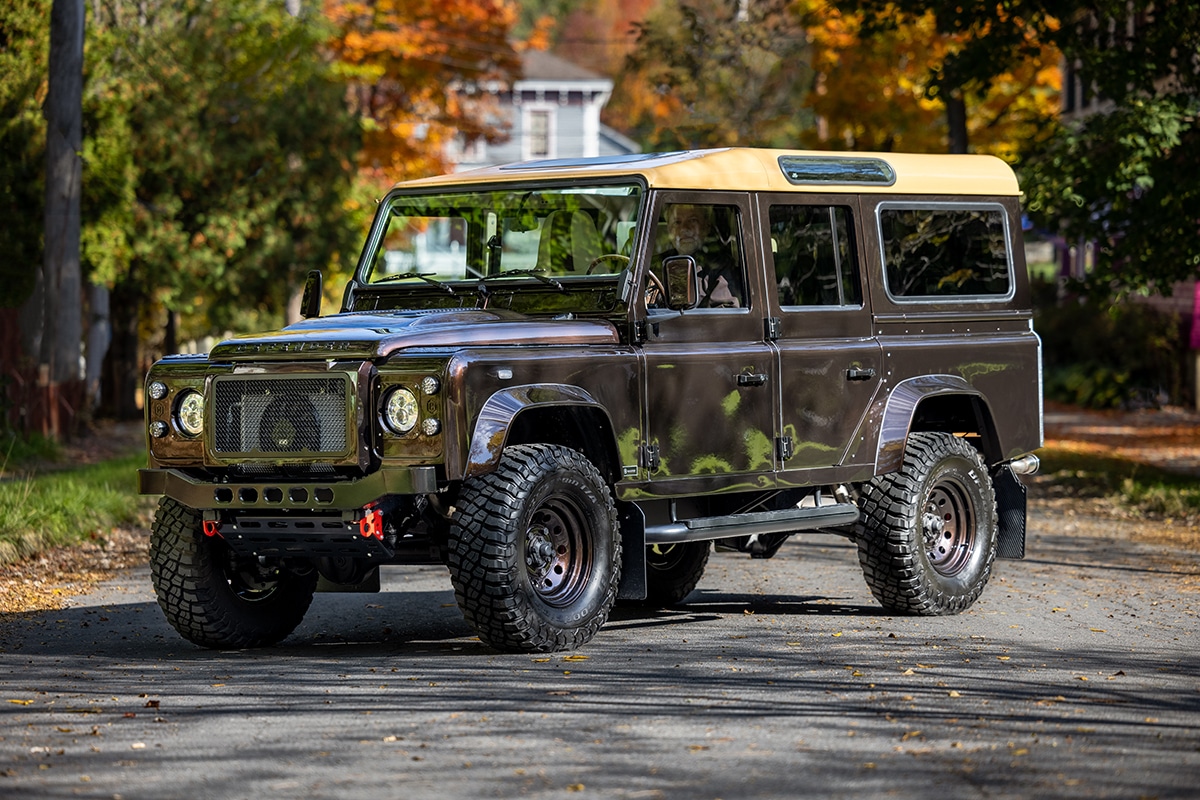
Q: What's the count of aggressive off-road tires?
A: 4